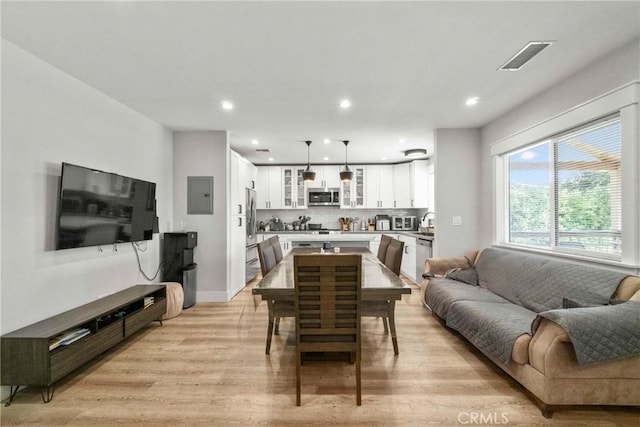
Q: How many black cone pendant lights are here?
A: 2